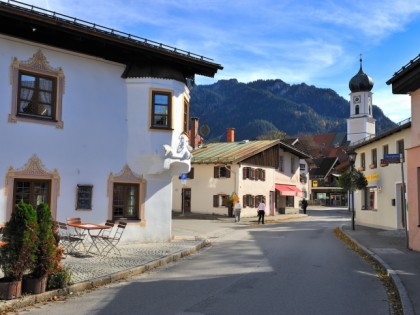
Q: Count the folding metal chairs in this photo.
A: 4